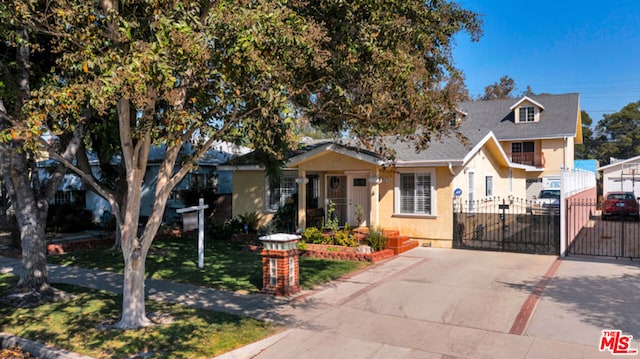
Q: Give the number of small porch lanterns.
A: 2